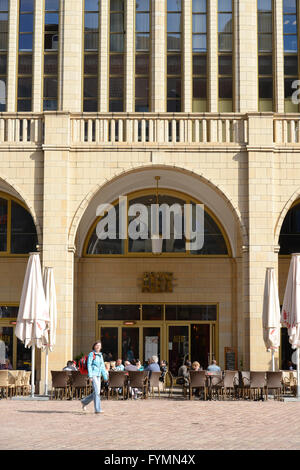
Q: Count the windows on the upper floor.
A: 11